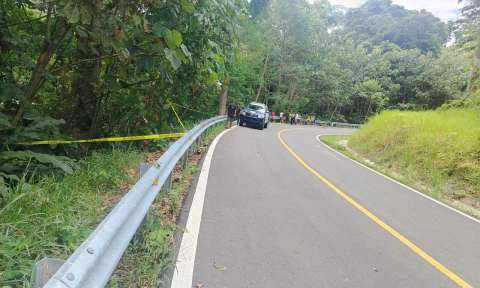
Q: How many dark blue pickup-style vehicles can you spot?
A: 1